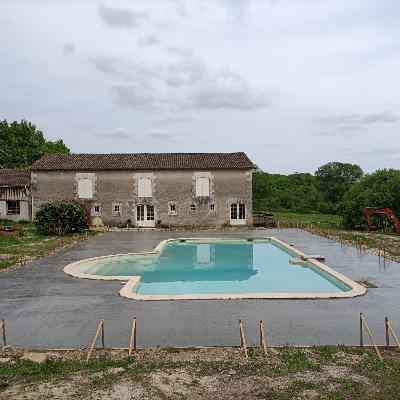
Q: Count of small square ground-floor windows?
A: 5